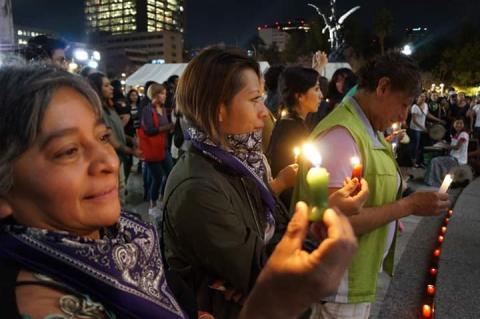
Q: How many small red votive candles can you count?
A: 8